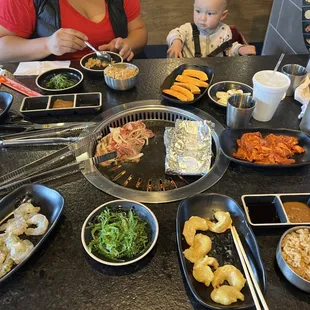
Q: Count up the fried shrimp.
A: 6